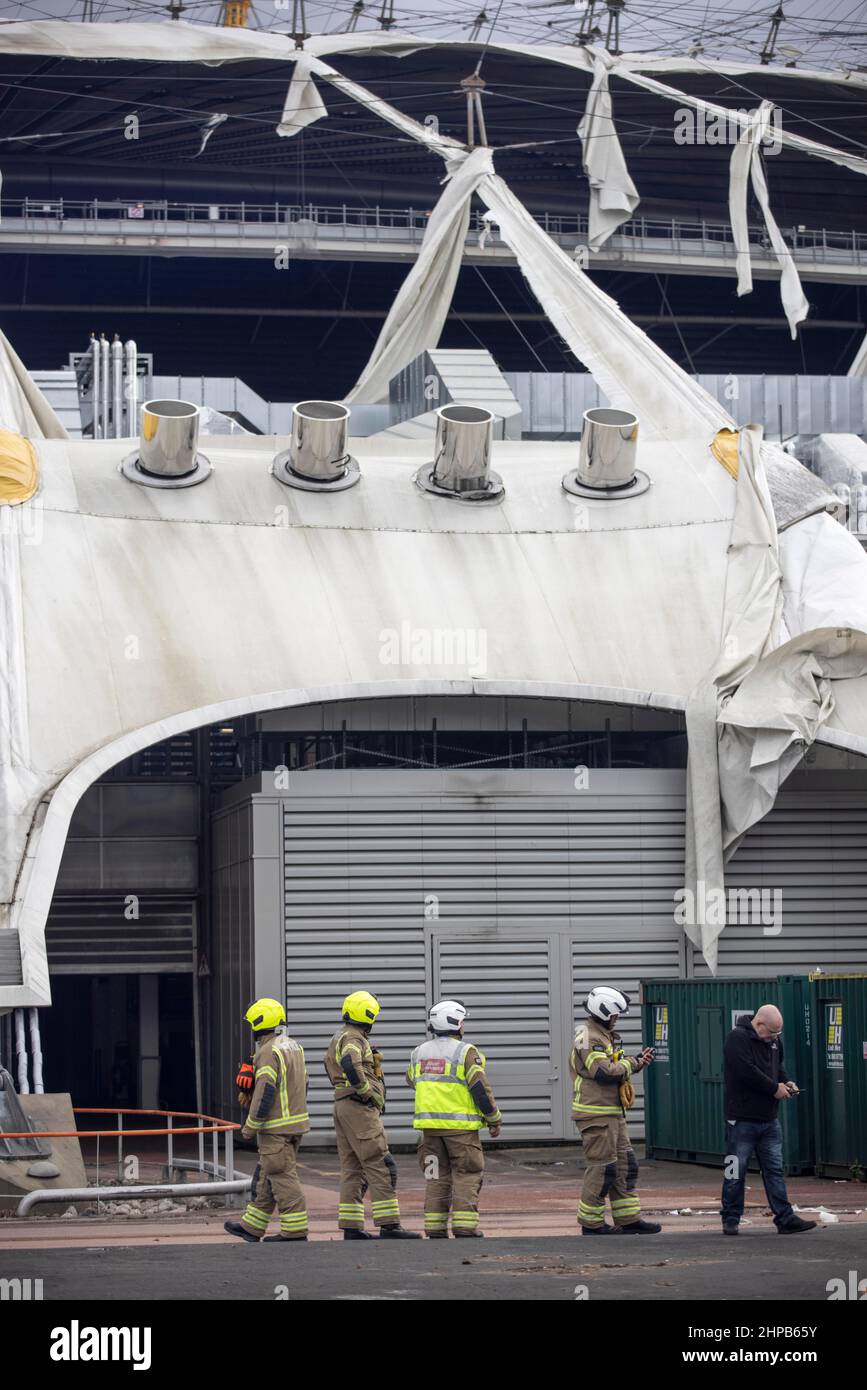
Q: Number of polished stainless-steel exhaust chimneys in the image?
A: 4